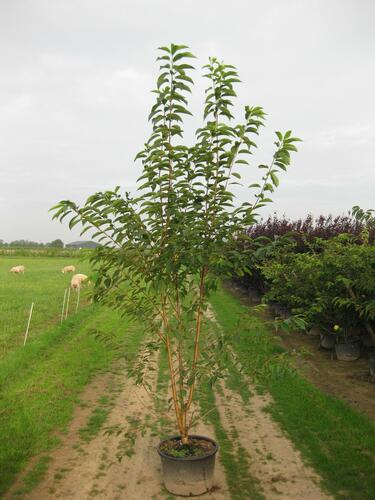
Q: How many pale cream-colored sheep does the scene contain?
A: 3